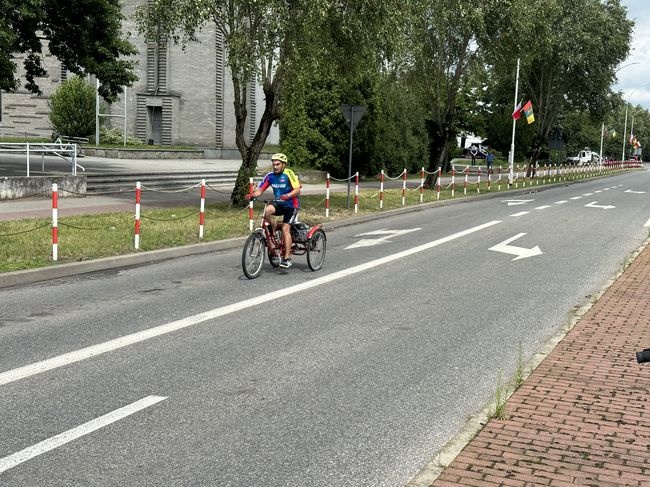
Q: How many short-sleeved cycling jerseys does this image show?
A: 1